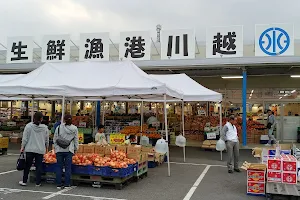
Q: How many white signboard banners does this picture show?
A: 7